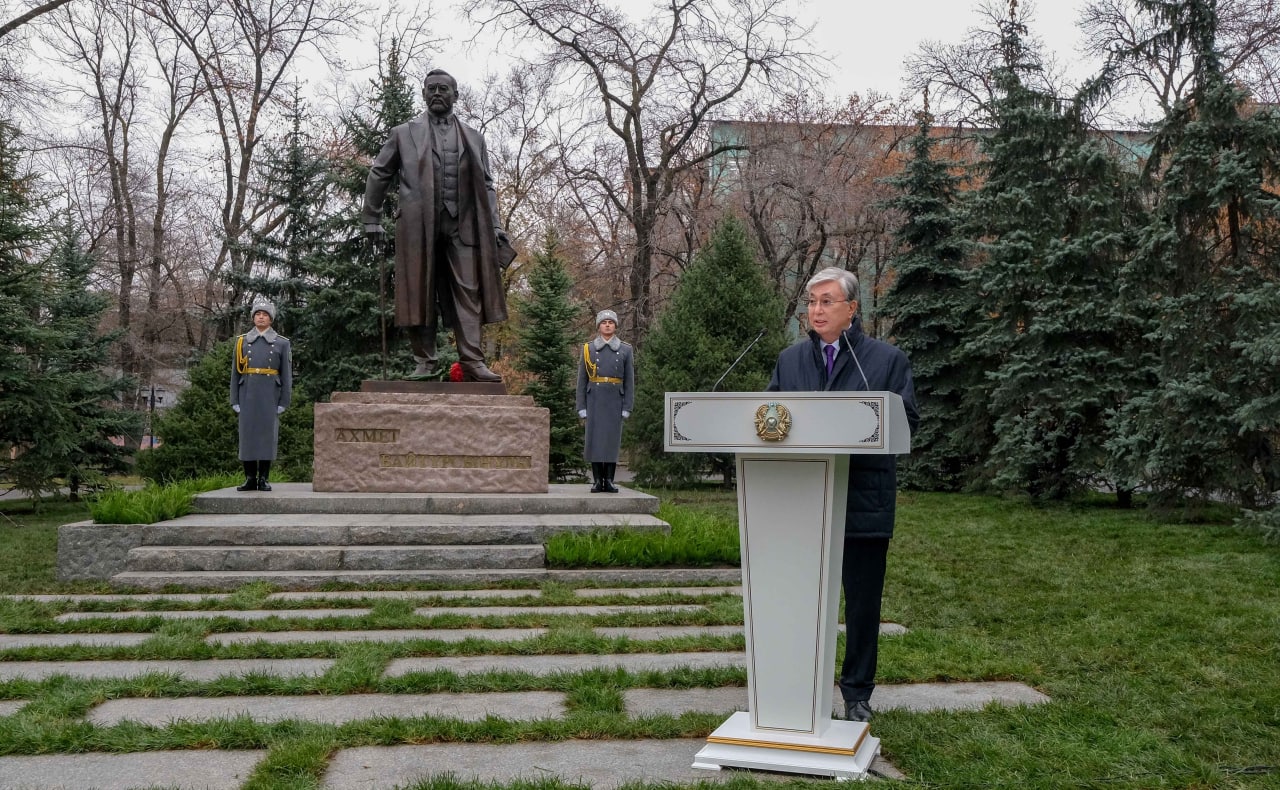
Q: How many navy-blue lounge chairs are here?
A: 0